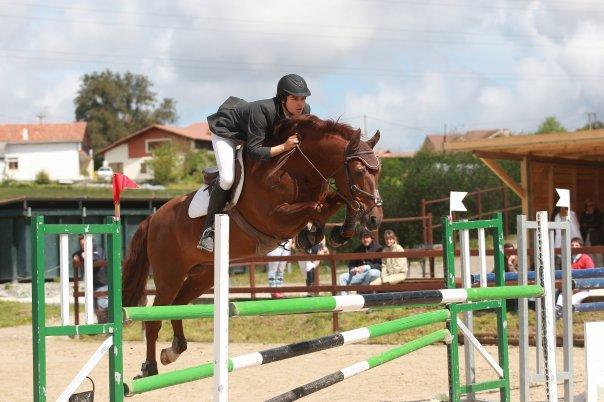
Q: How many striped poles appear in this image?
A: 3